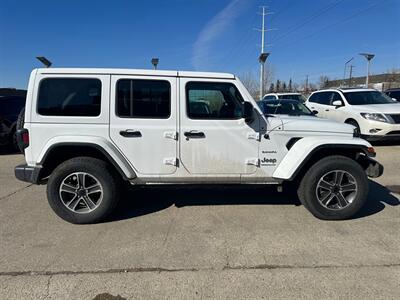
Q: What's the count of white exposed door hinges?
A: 4